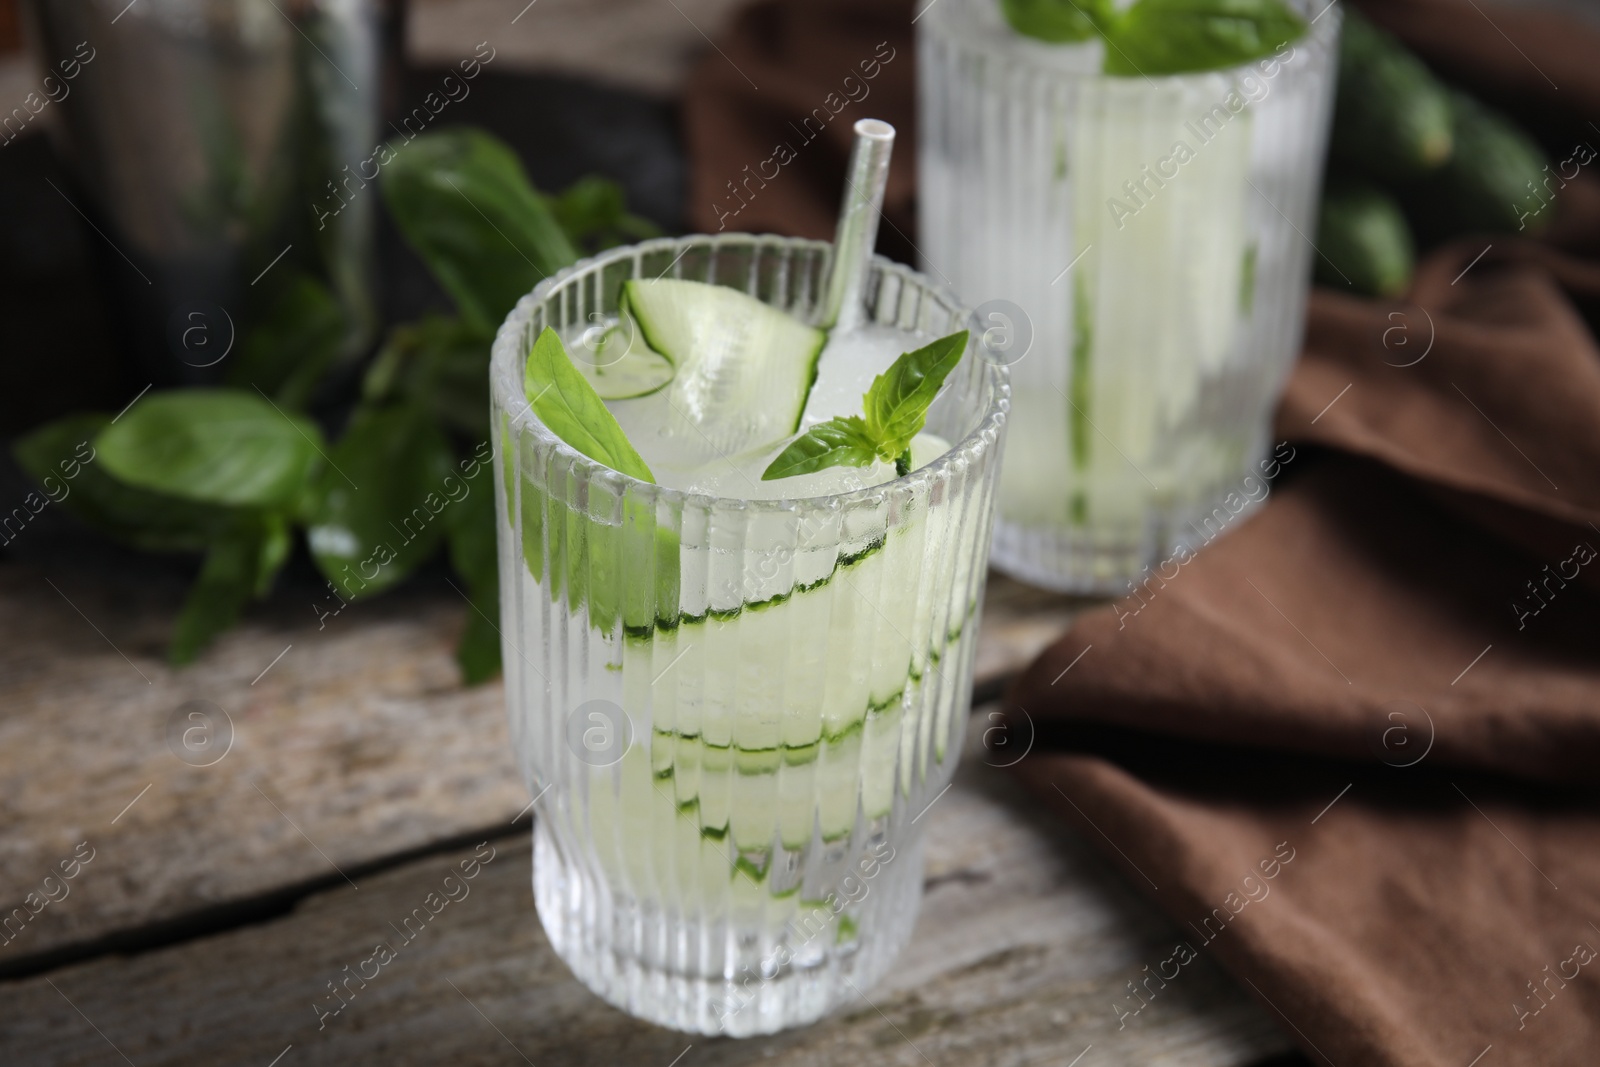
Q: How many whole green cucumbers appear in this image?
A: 3